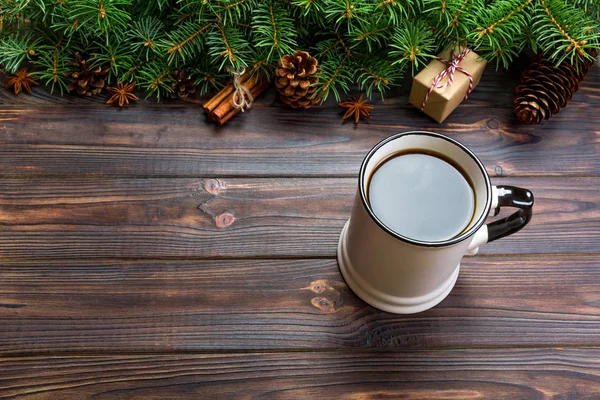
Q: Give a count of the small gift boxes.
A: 1